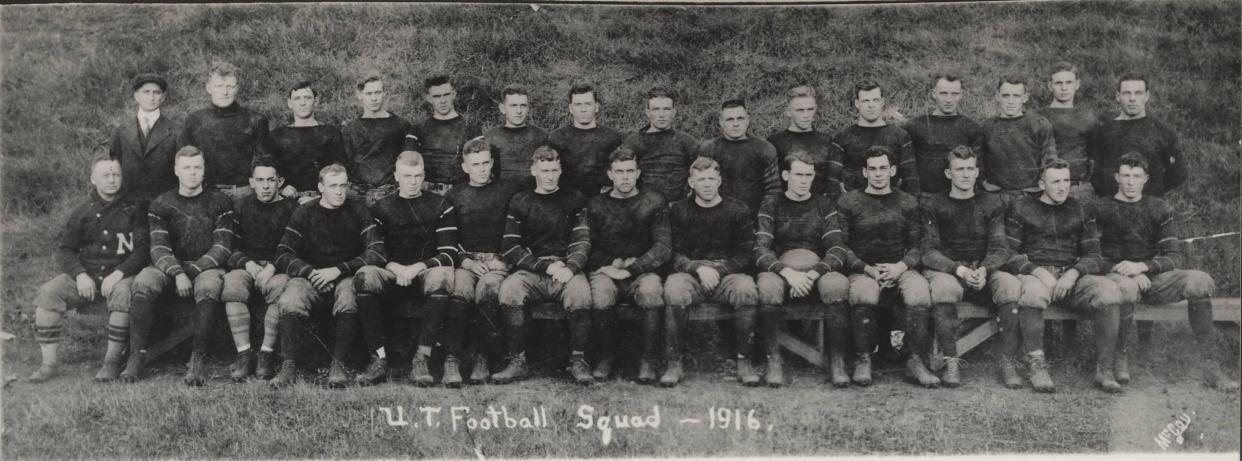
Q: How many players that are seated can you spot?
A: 14